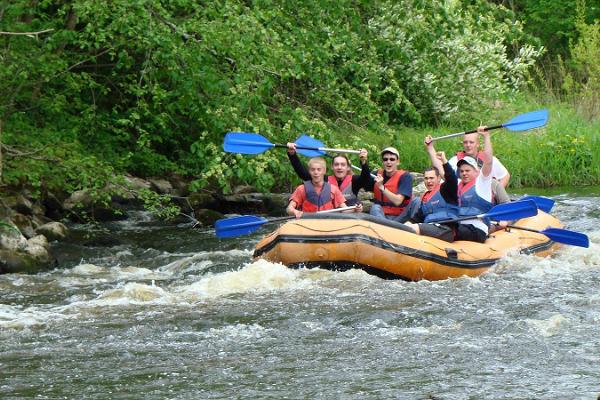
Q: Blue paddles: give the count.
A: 7